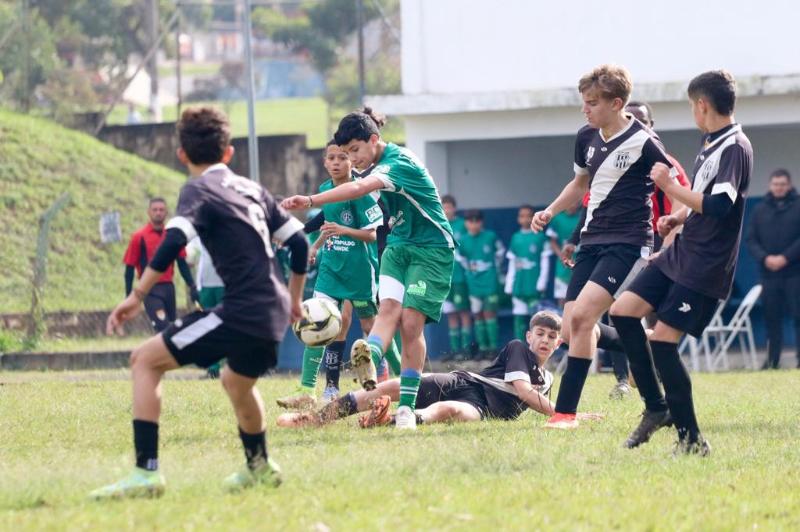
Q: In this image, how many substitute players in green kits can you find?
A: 4